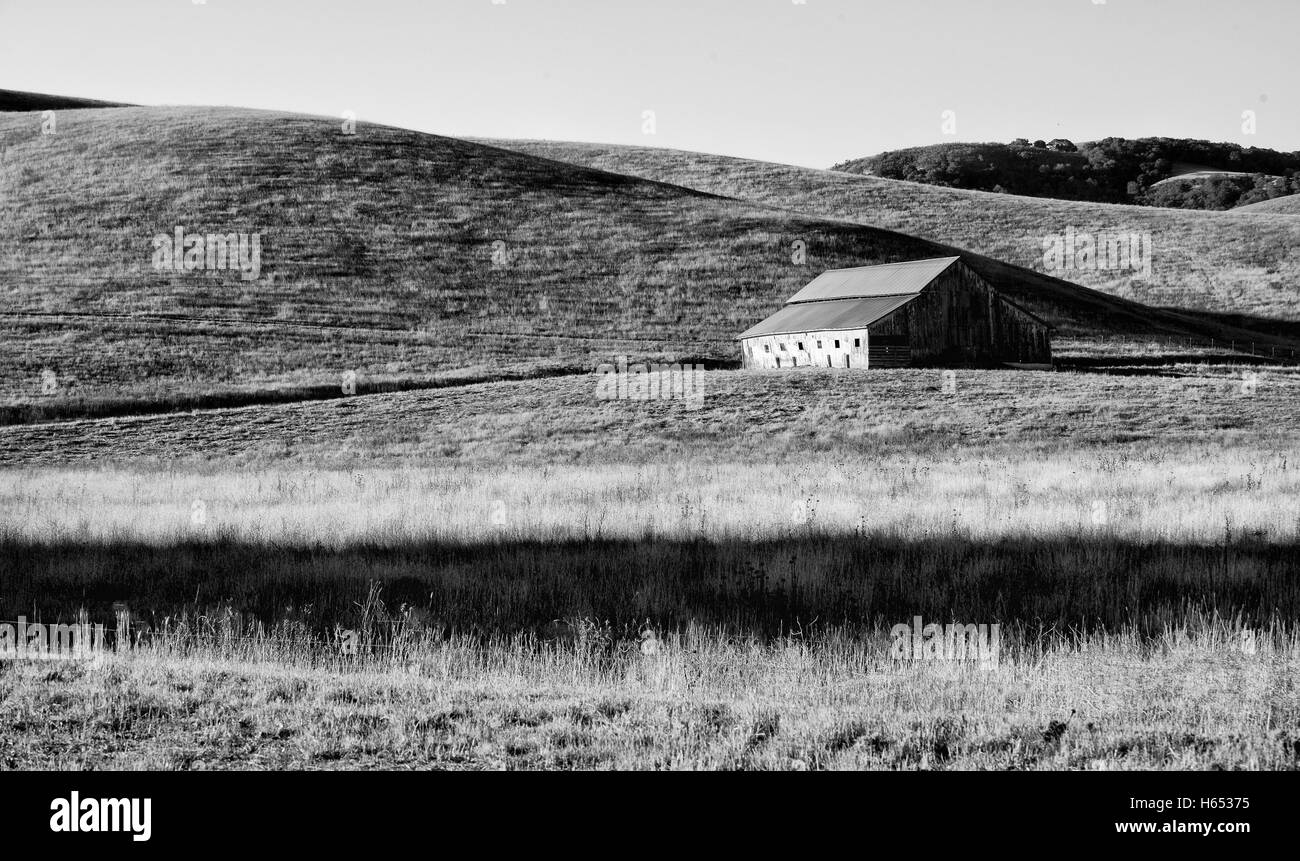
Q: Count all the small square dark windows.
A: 6